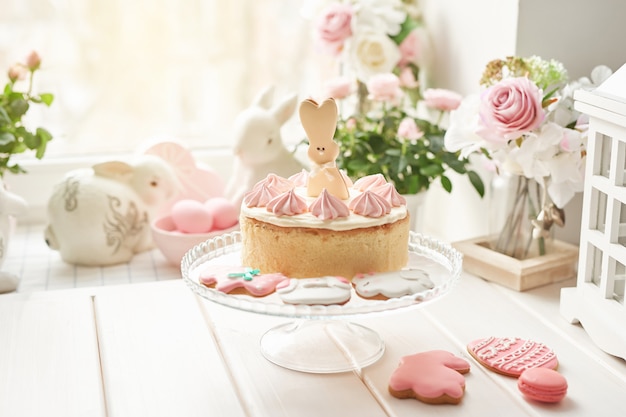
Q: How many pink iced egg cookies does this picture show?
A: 1